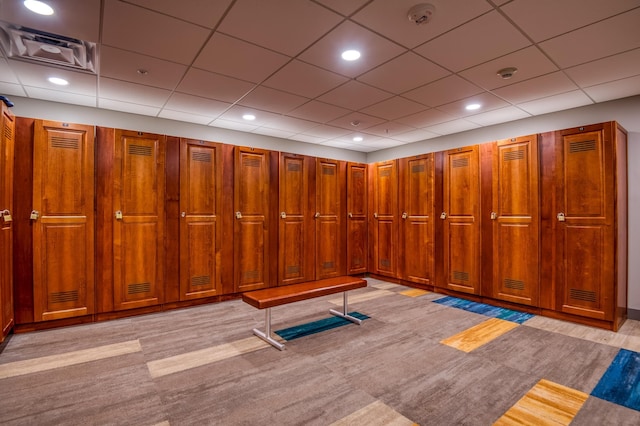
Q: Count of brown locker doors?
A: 13